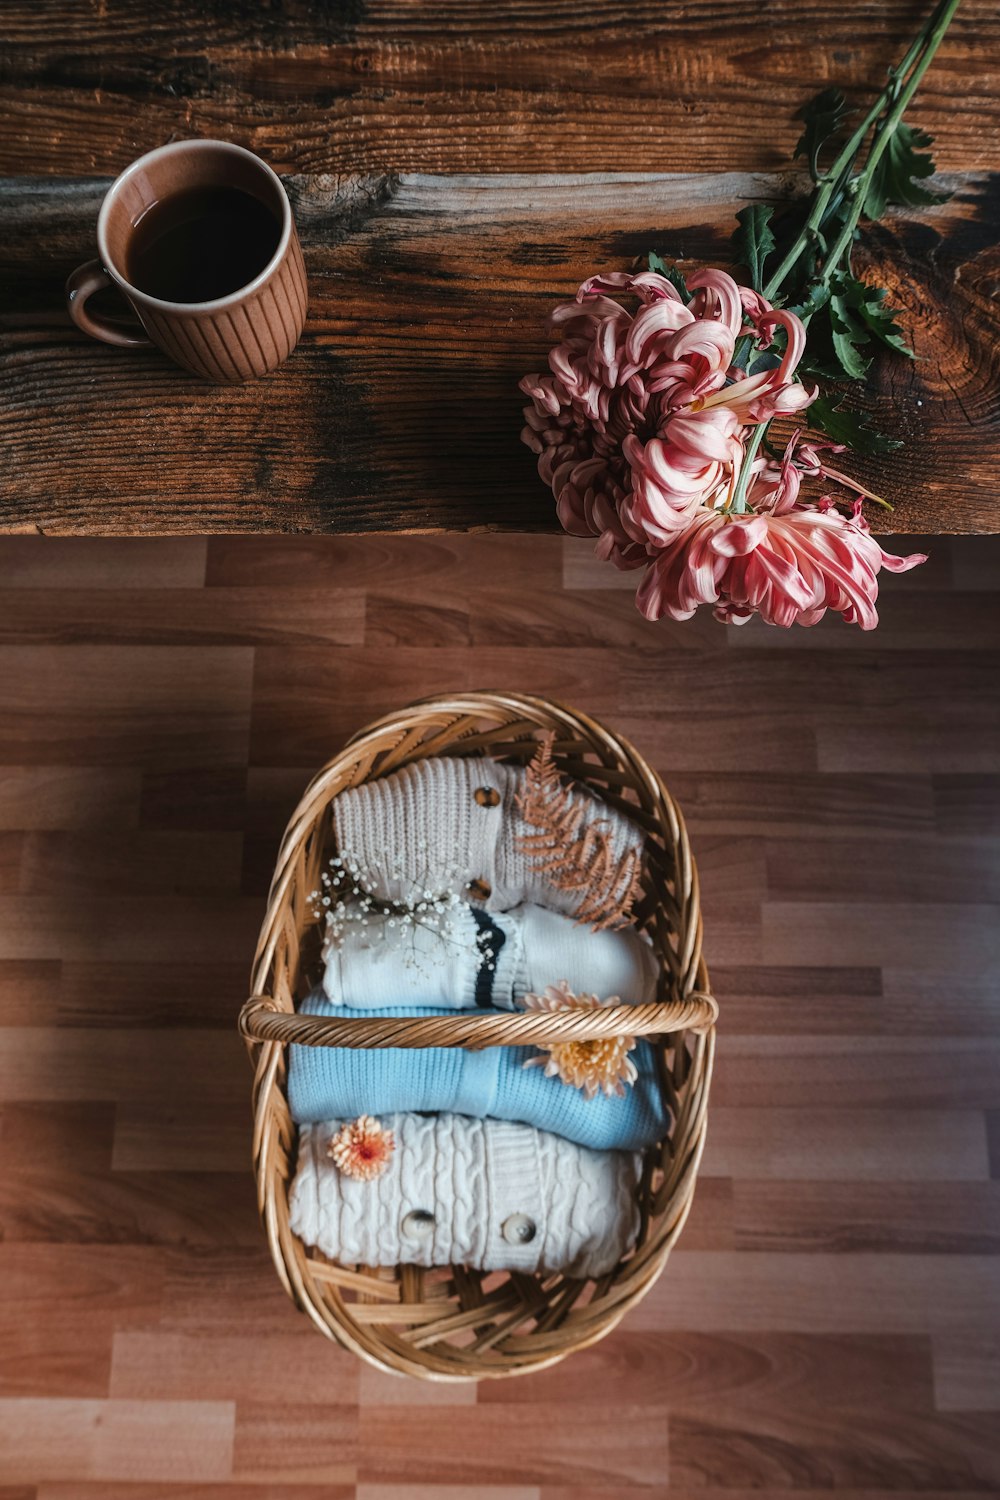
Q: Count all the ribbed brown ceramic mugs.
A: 1